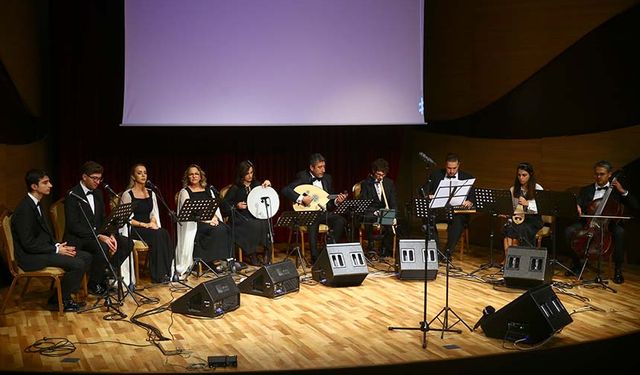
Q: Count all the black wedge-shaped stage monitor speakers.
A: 6